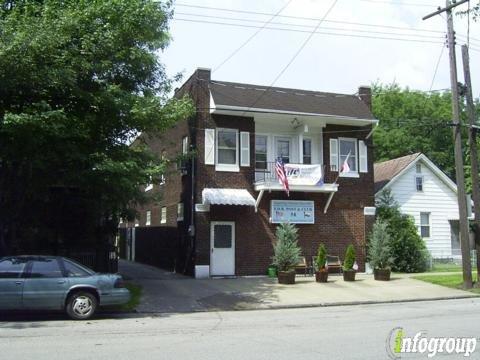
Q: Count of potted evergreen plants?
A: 4